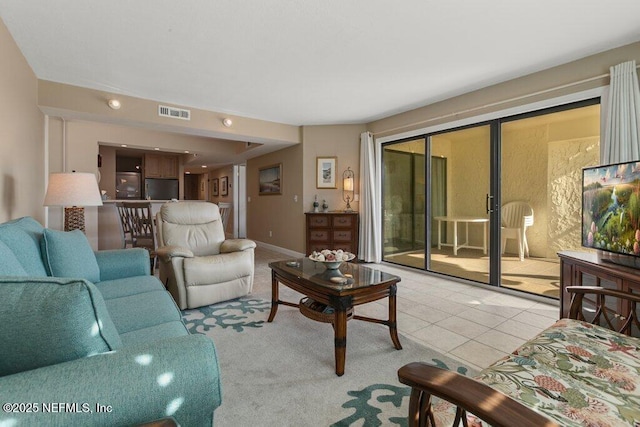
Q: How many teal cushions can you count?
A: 2